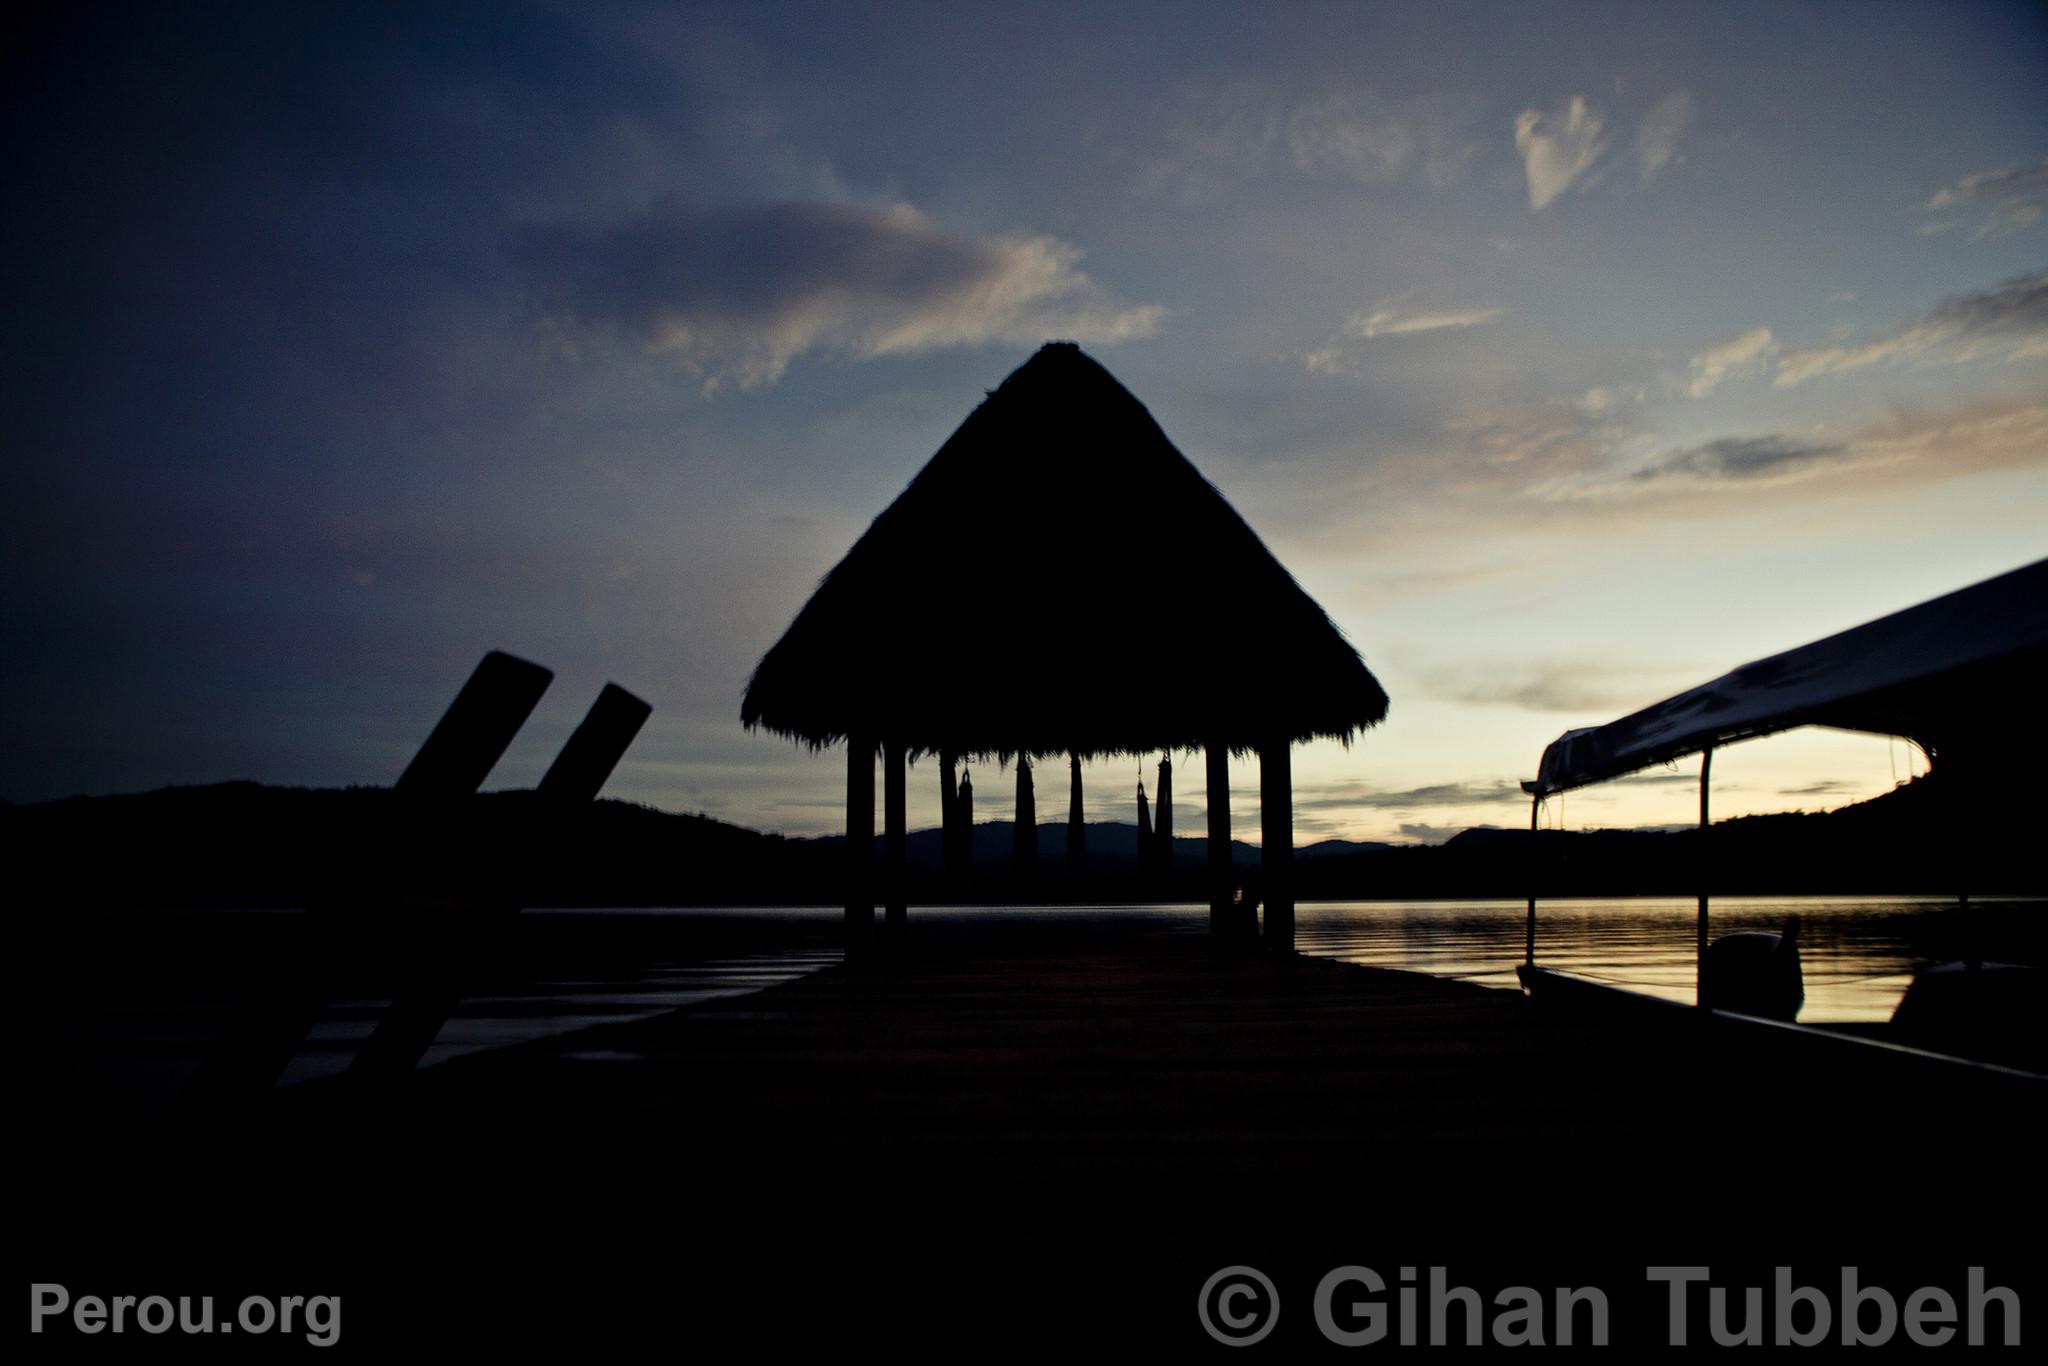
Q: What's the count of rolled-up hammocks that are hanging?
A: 6